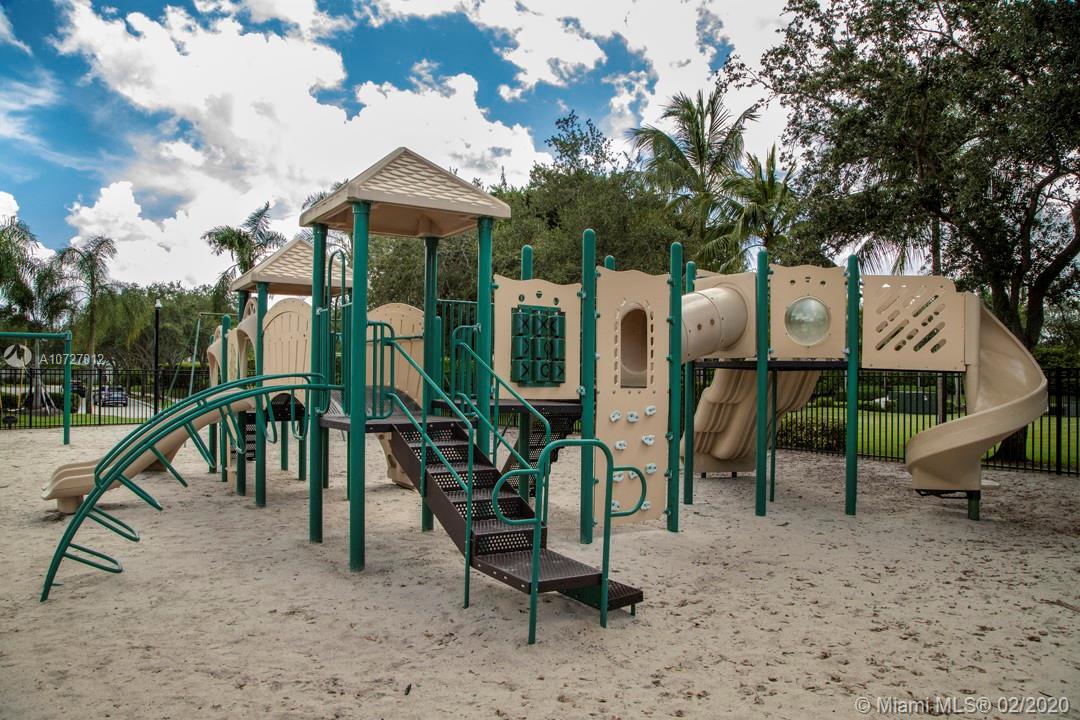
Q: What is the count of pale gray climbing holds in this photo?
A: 10